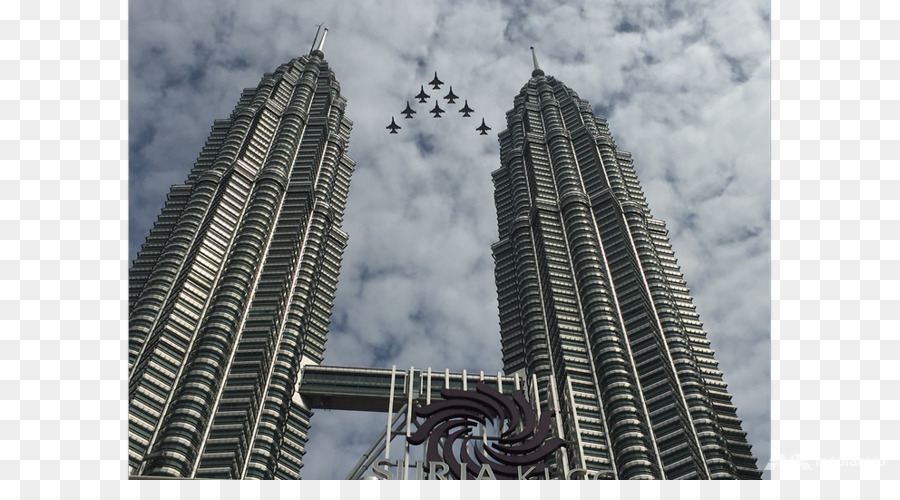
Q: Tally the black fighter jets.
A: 8